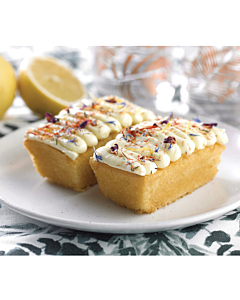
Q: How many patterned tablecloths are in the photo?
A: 1